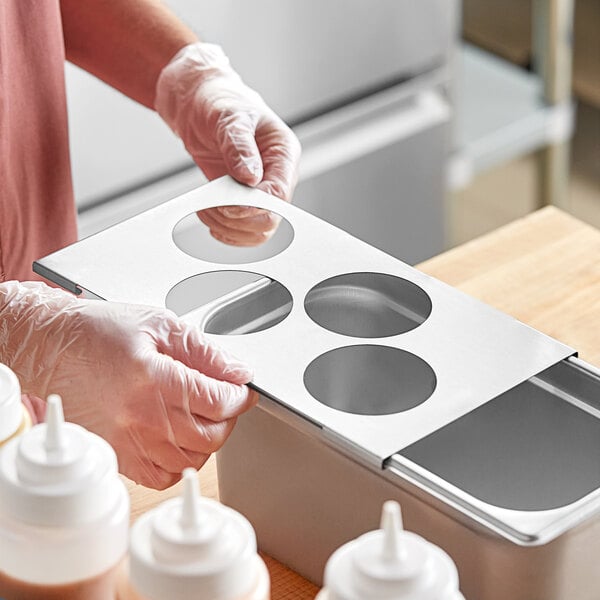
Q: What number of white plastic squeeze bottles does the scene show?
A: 4